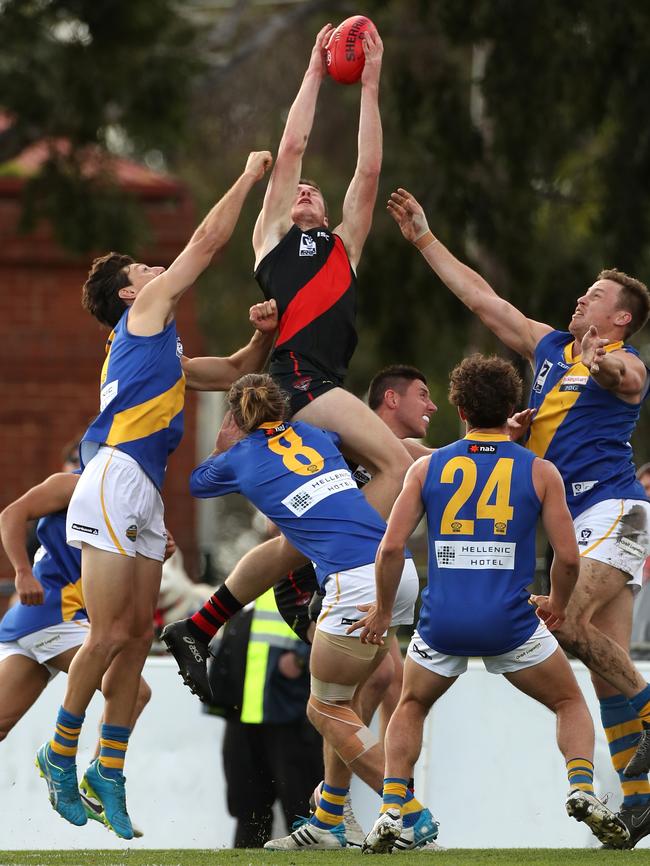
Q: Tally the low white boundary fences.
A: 1